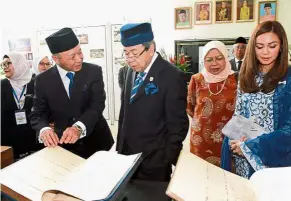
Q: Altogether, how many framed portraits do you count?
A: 5